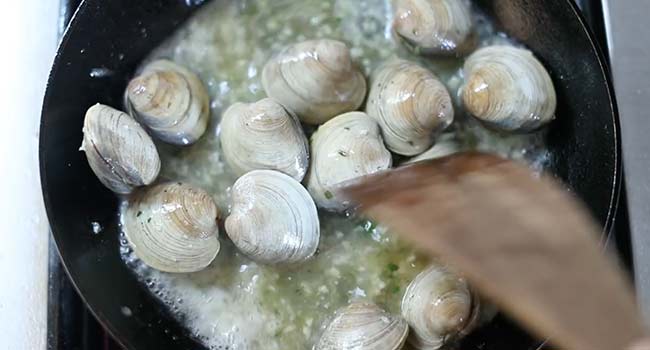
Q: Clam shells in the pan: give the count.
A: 13